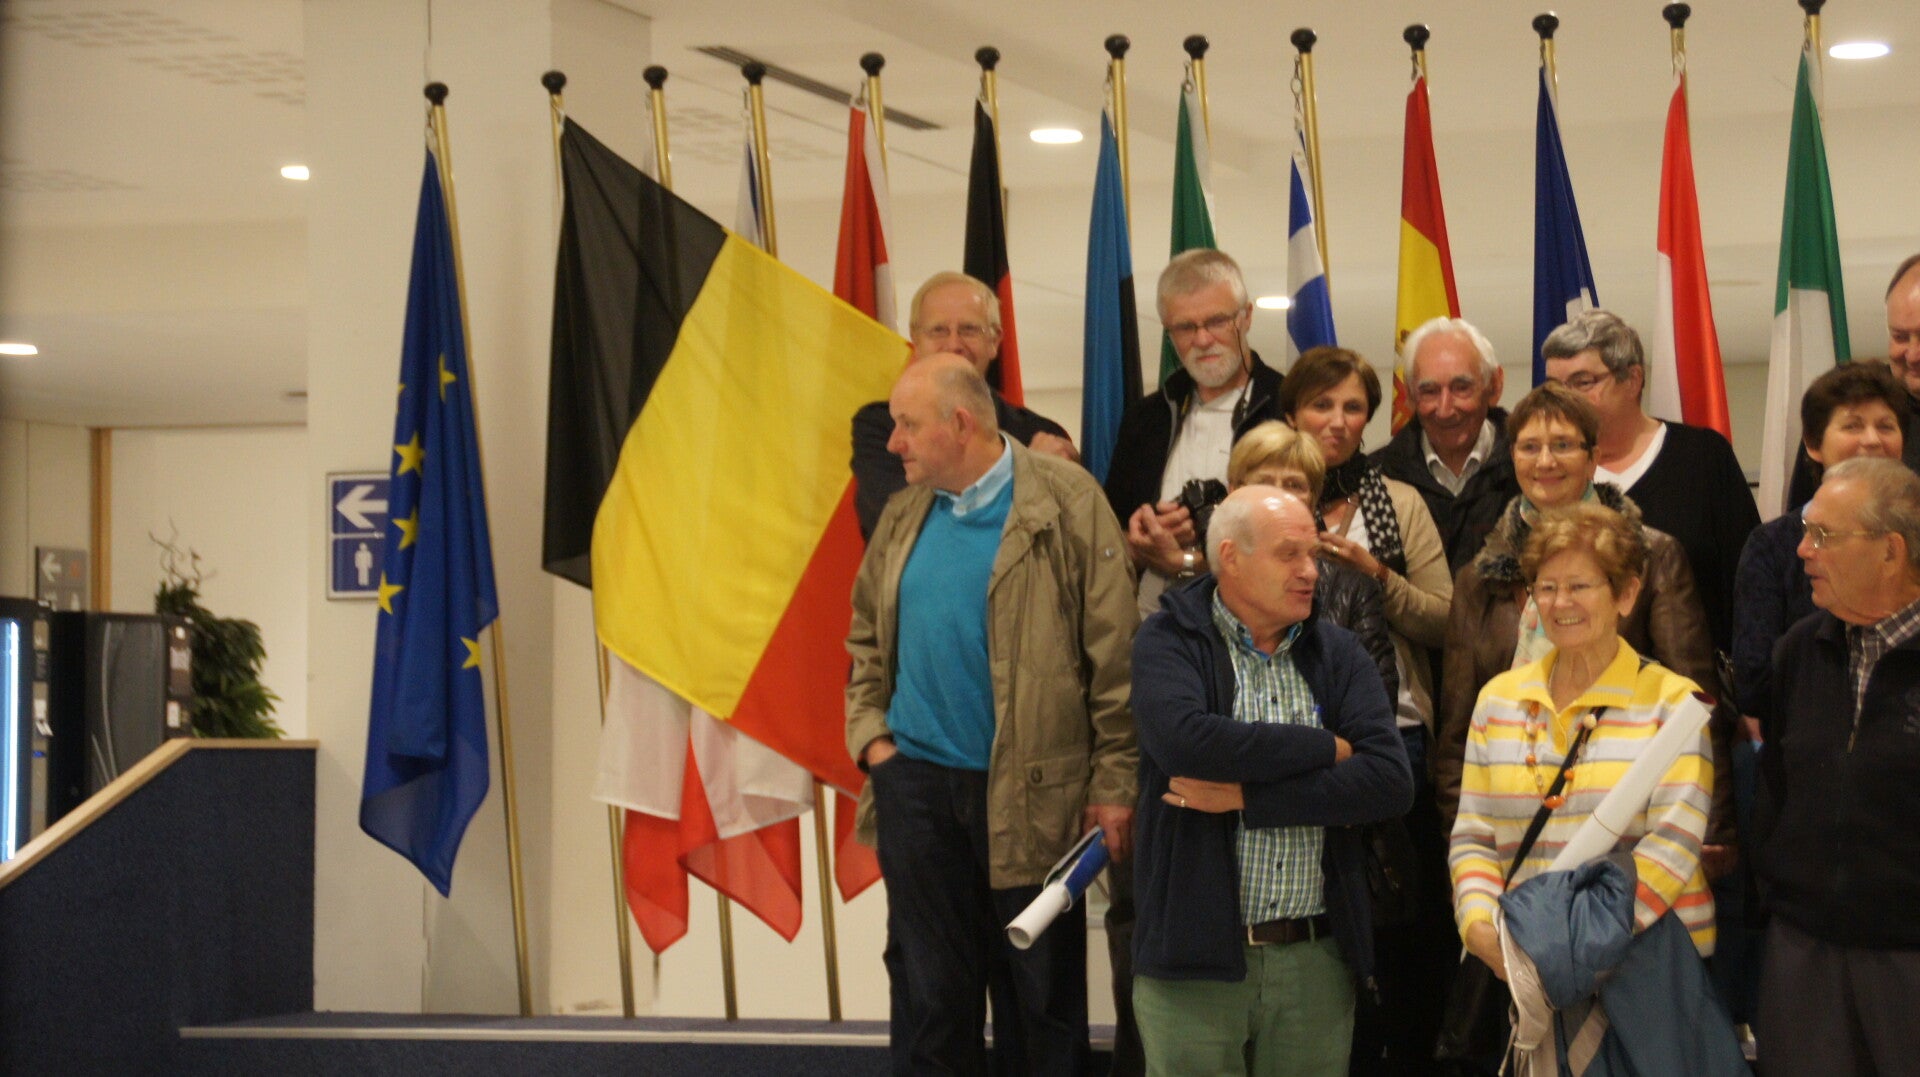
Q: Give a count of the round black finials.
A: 13